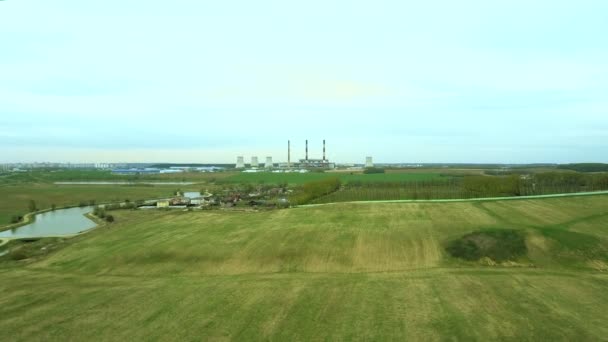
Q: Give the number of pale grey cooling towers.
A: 4